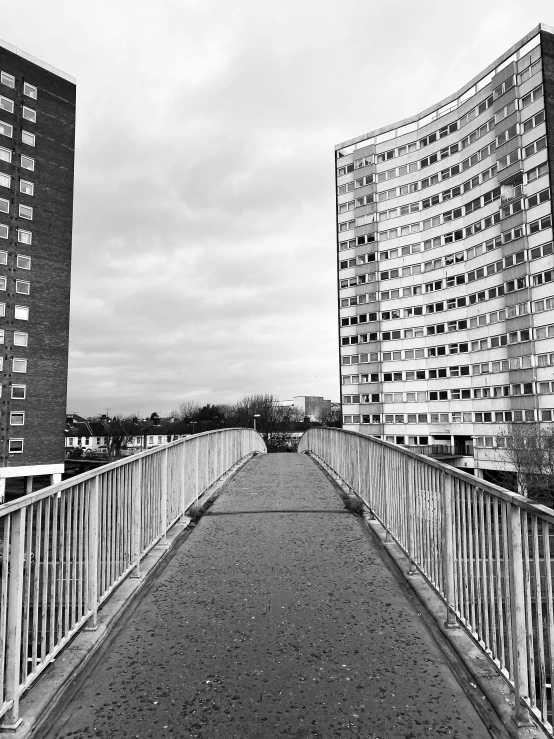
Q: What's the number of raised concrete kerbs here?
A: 2